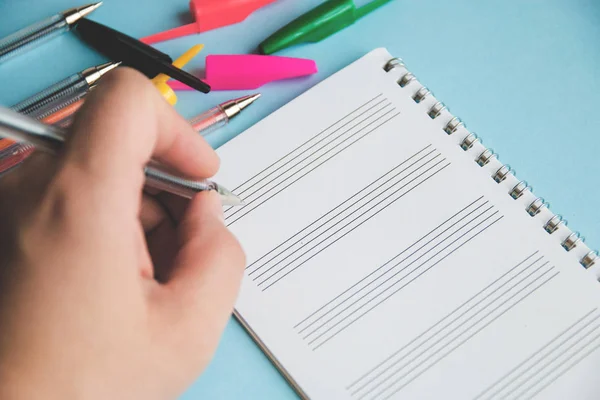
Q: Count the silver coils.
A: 13